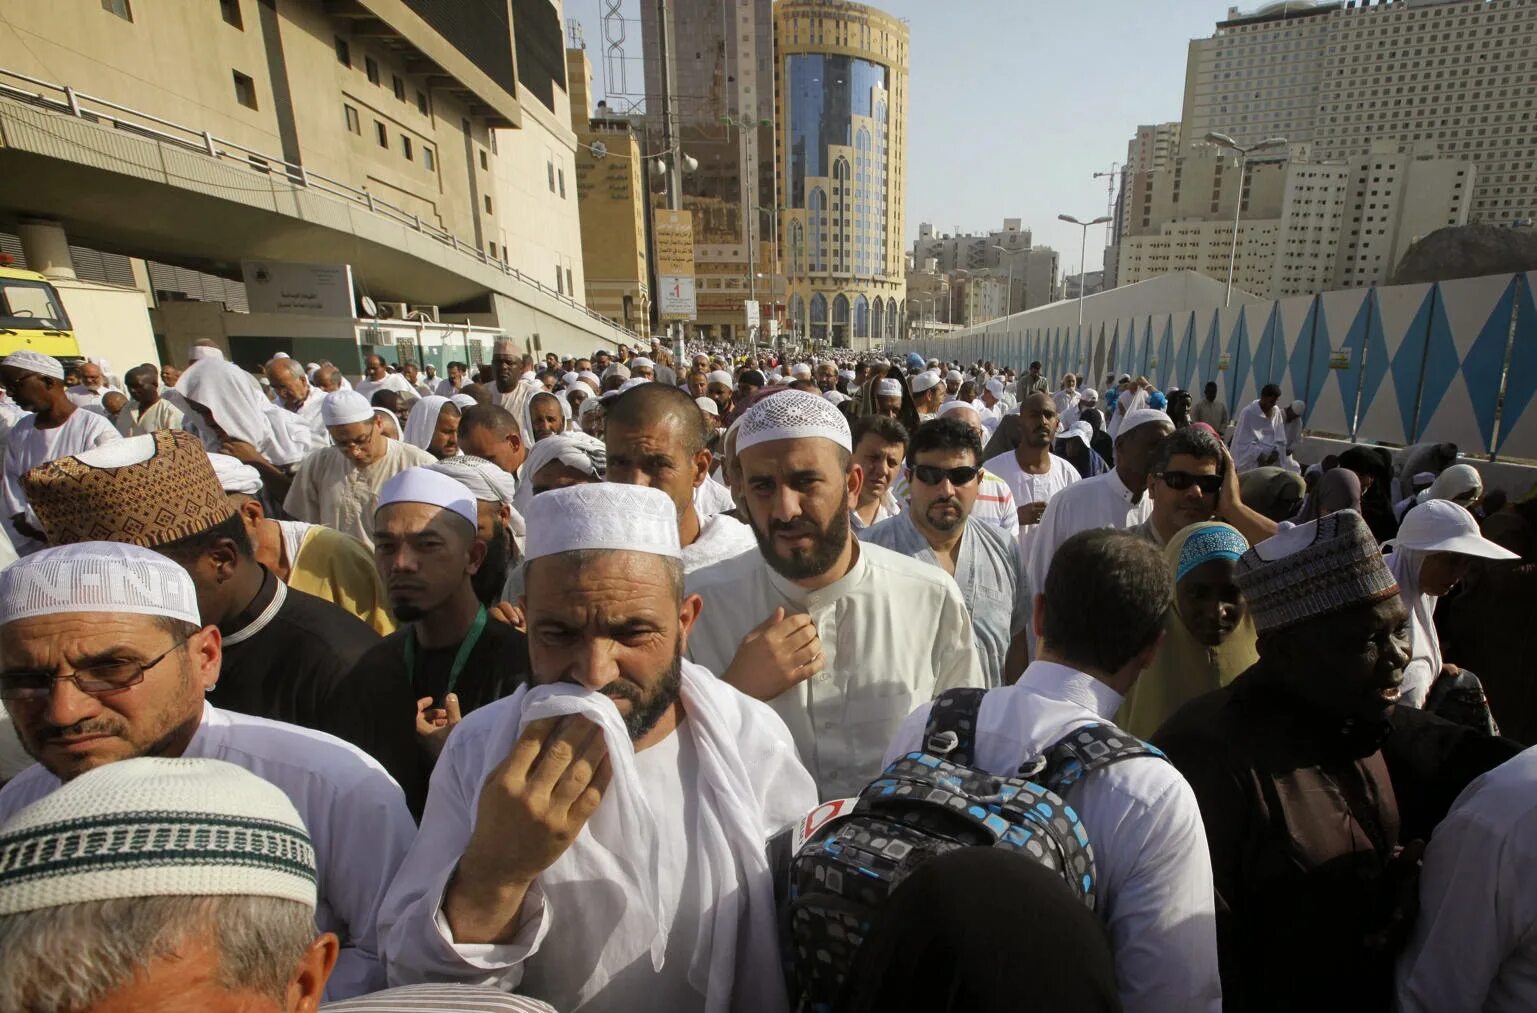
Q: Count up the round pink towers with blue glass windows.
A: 0